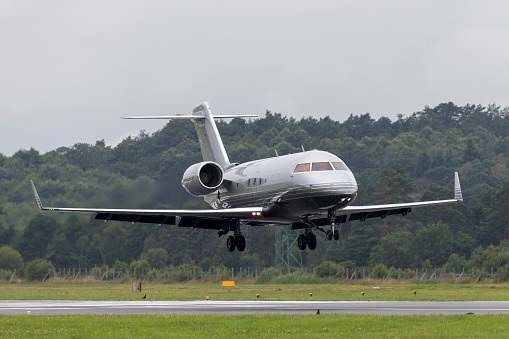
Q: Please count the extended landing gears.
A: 3